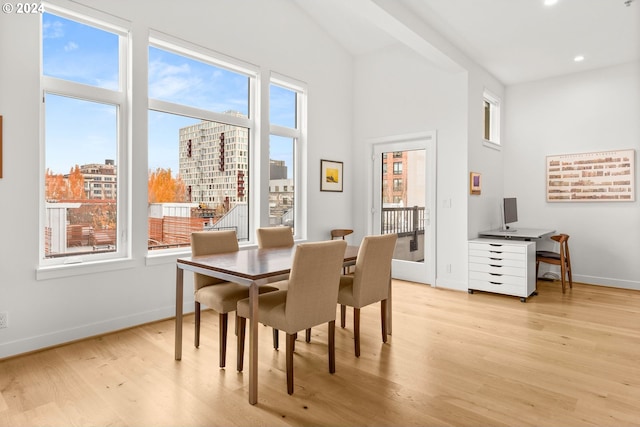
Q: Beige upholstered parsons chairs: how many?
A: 4